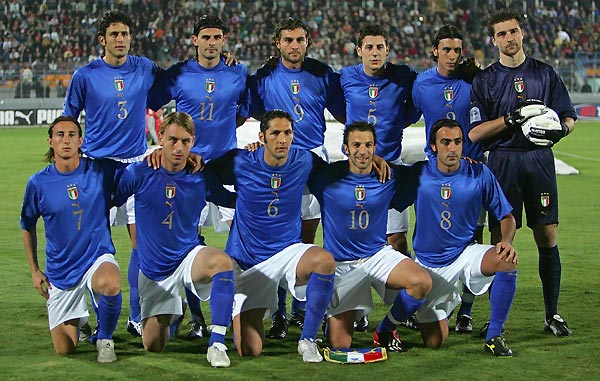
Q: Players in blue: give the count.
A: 10